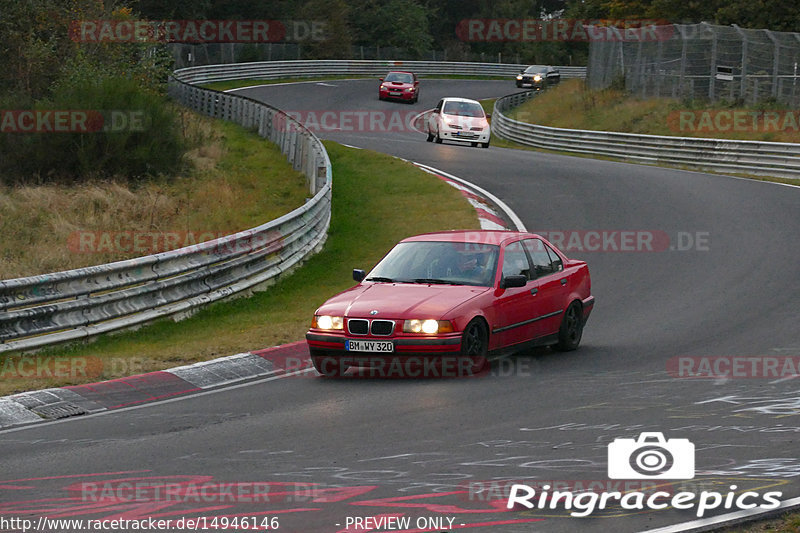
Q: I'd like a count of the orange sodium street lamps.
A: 0